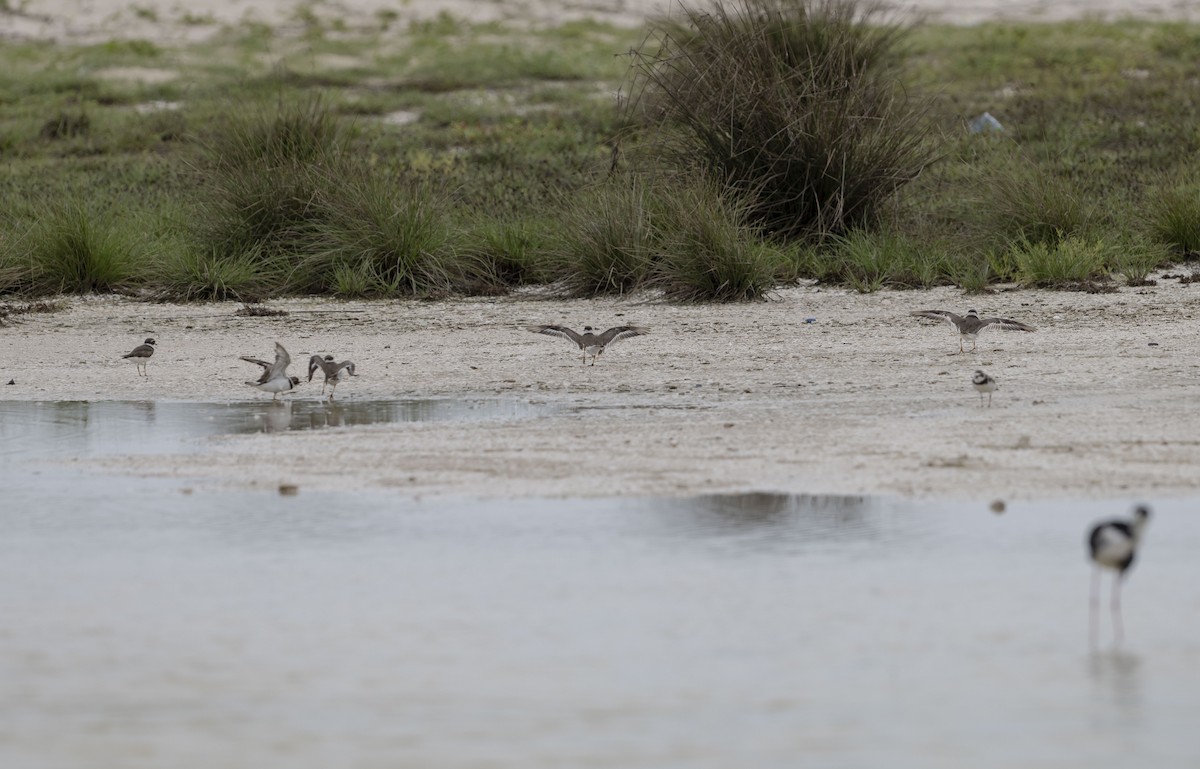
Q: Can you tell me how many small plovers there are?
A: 6